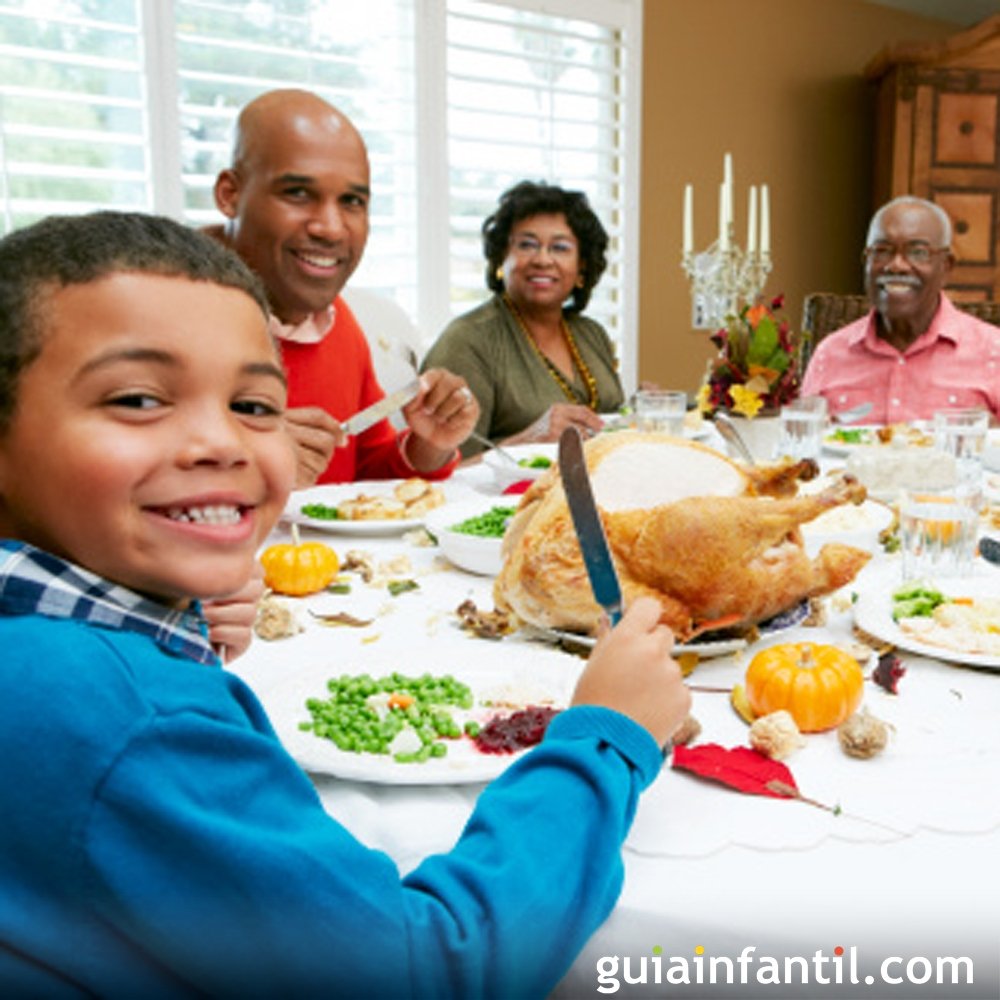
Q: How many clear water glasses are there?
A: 4